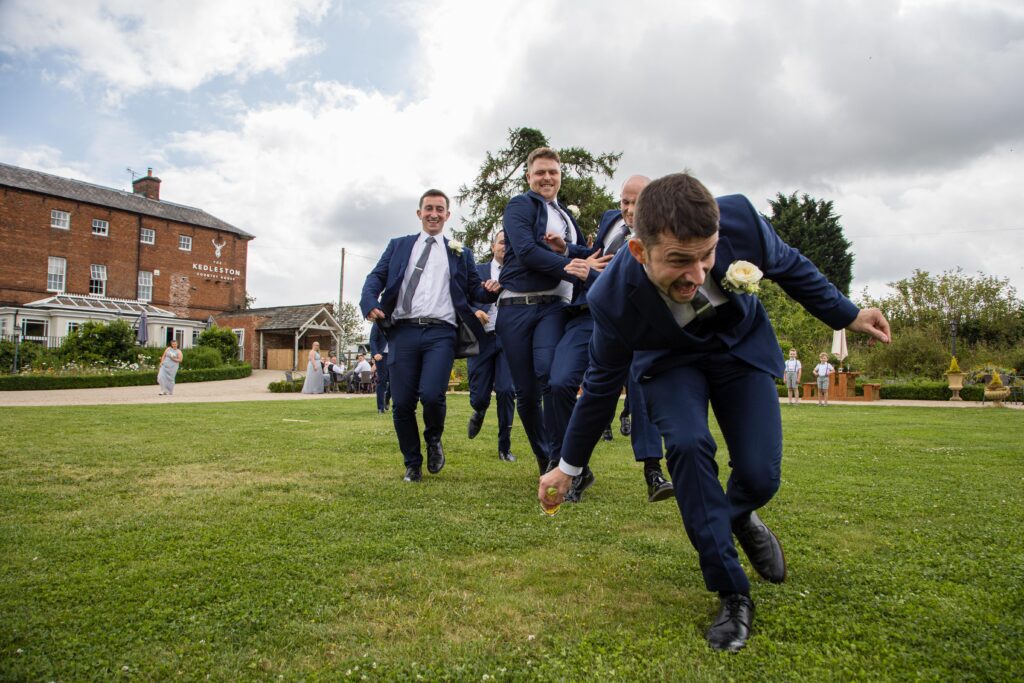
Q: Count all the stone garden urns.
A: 2